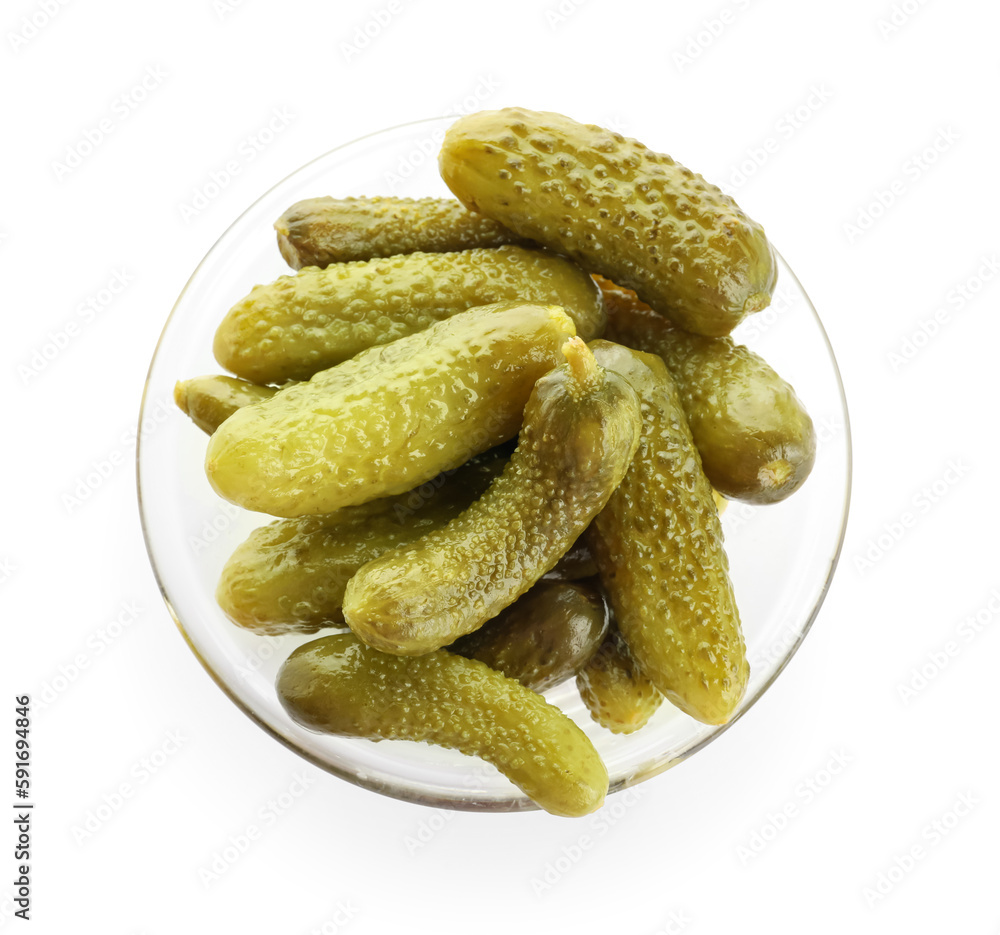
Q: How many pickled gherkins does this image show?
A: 12